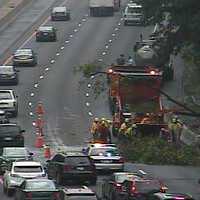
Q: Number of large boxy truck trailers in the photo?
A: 1